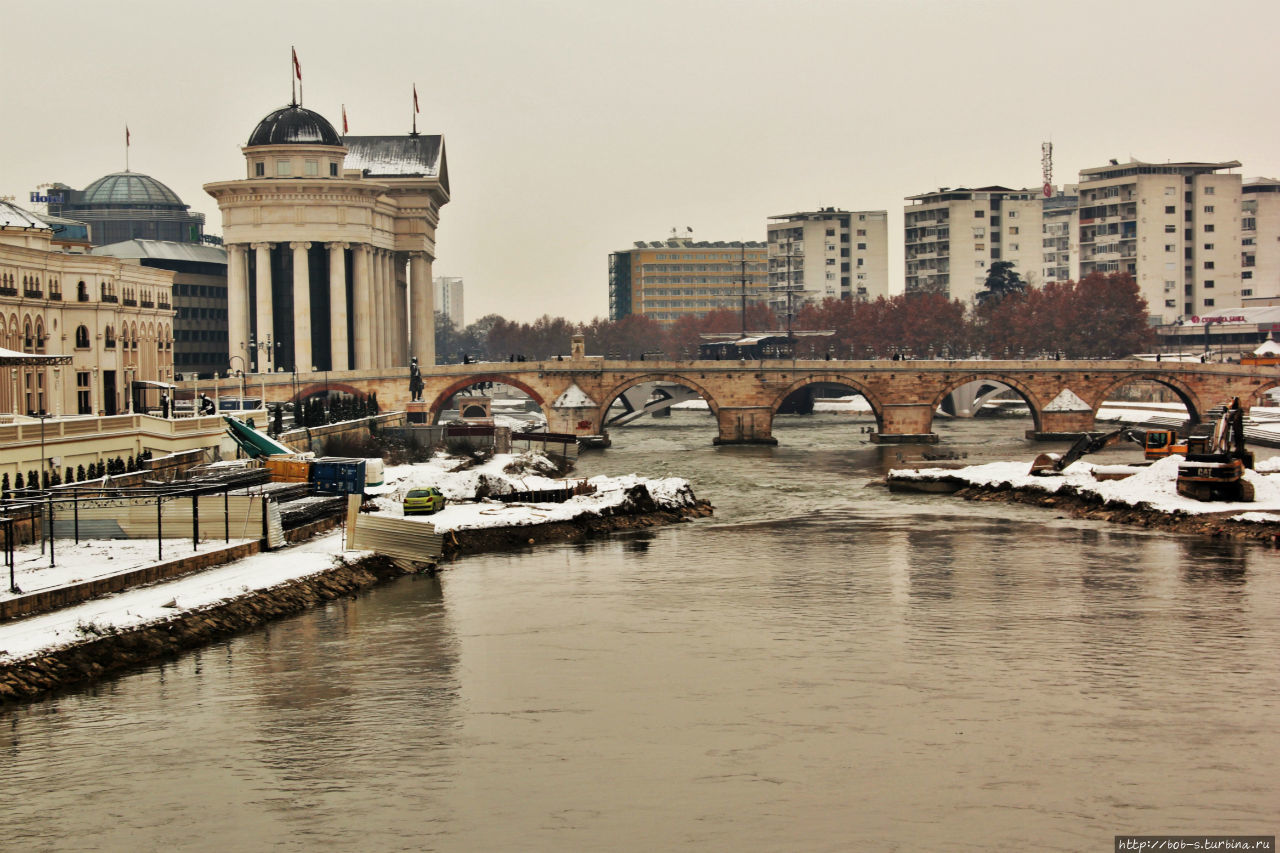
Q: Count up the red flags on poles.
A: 4